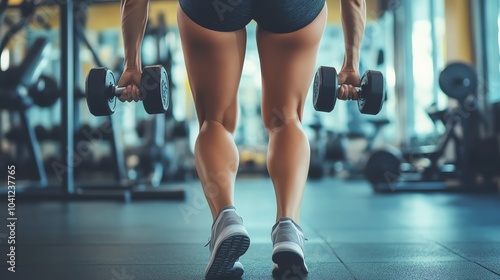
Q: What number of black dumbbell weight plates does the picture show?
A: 4